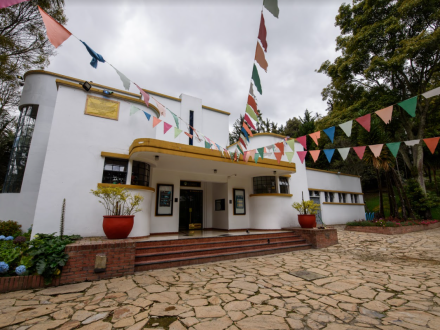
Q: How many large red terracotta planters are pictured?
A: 2